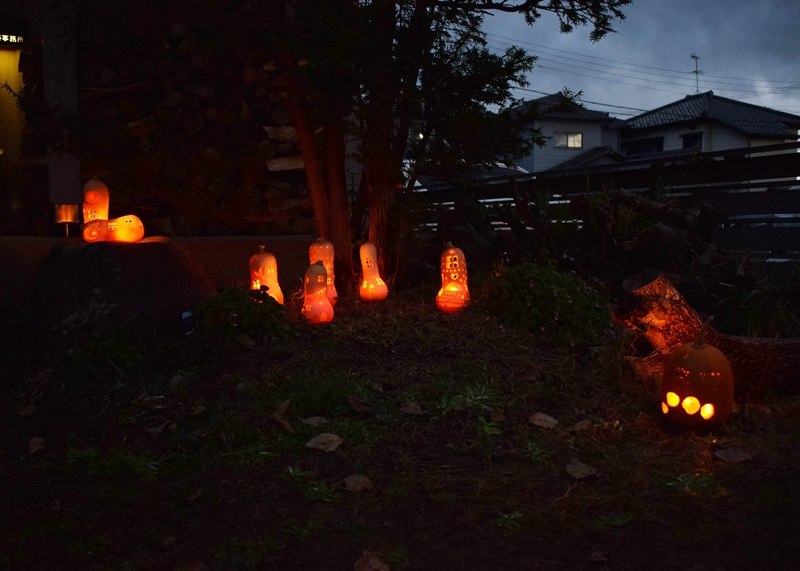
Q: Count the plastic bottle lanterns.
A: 0